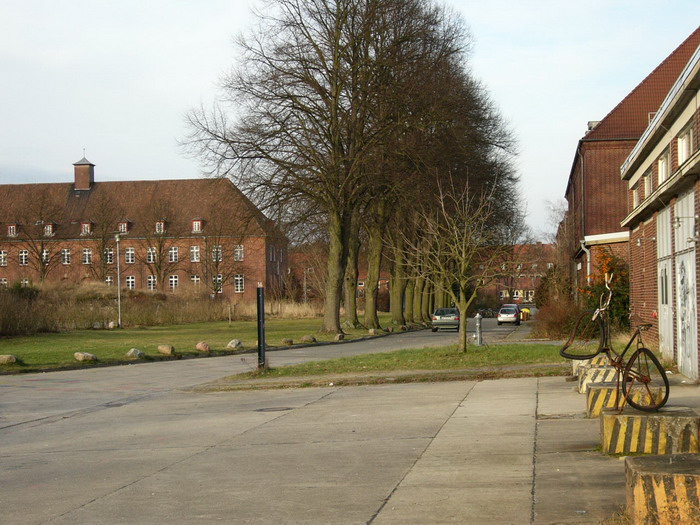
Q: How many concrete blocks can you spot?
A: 5